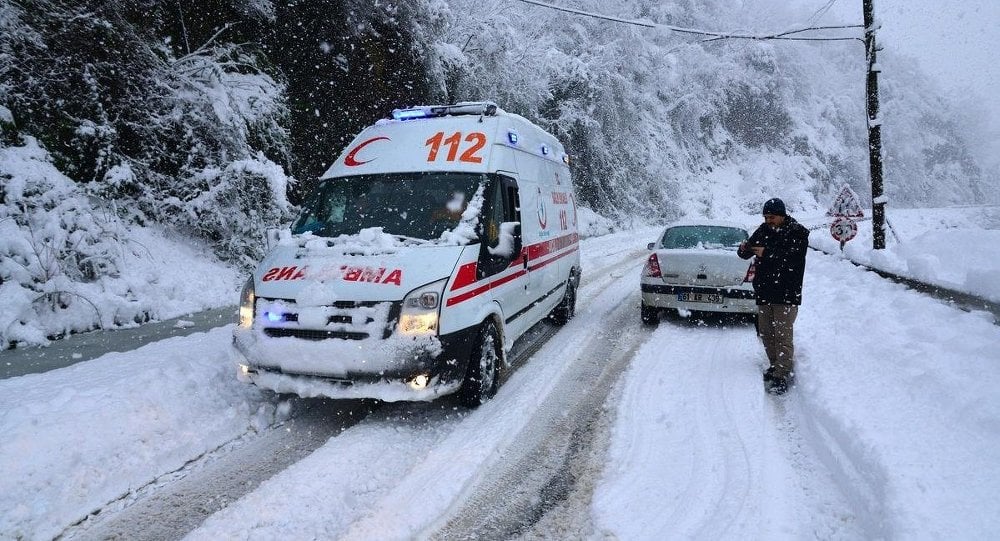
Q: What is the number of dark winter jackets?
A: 1